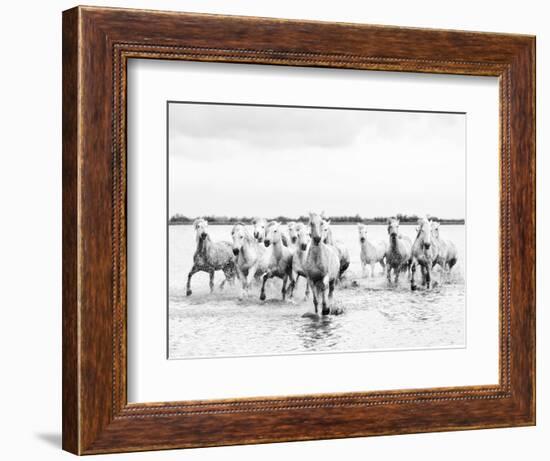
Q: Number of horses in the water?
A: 12